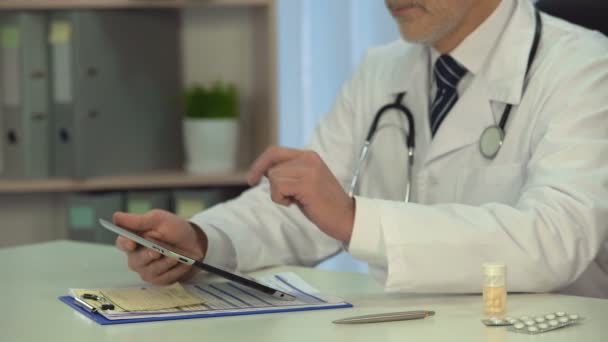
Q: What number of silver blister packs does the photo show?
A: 2